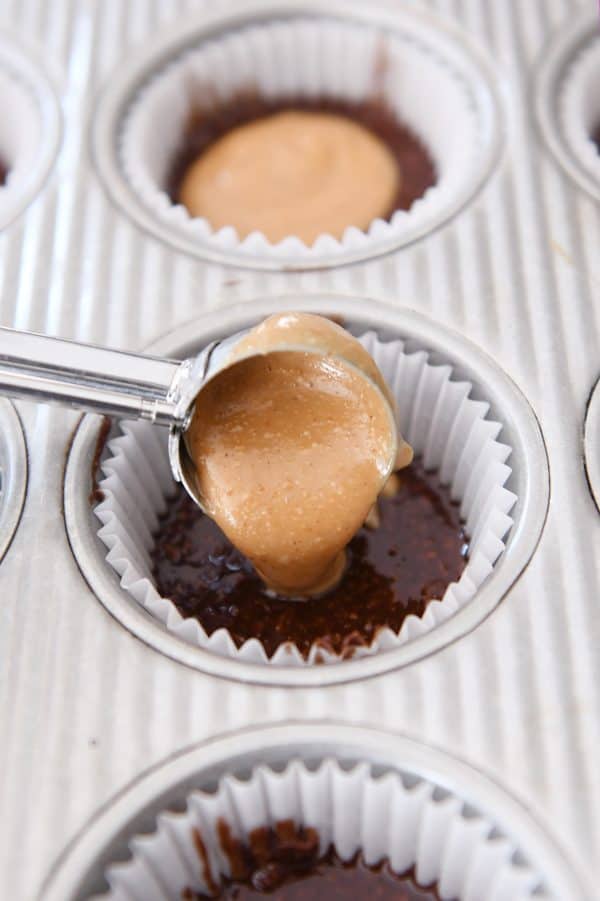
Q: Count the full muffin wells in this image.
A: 2